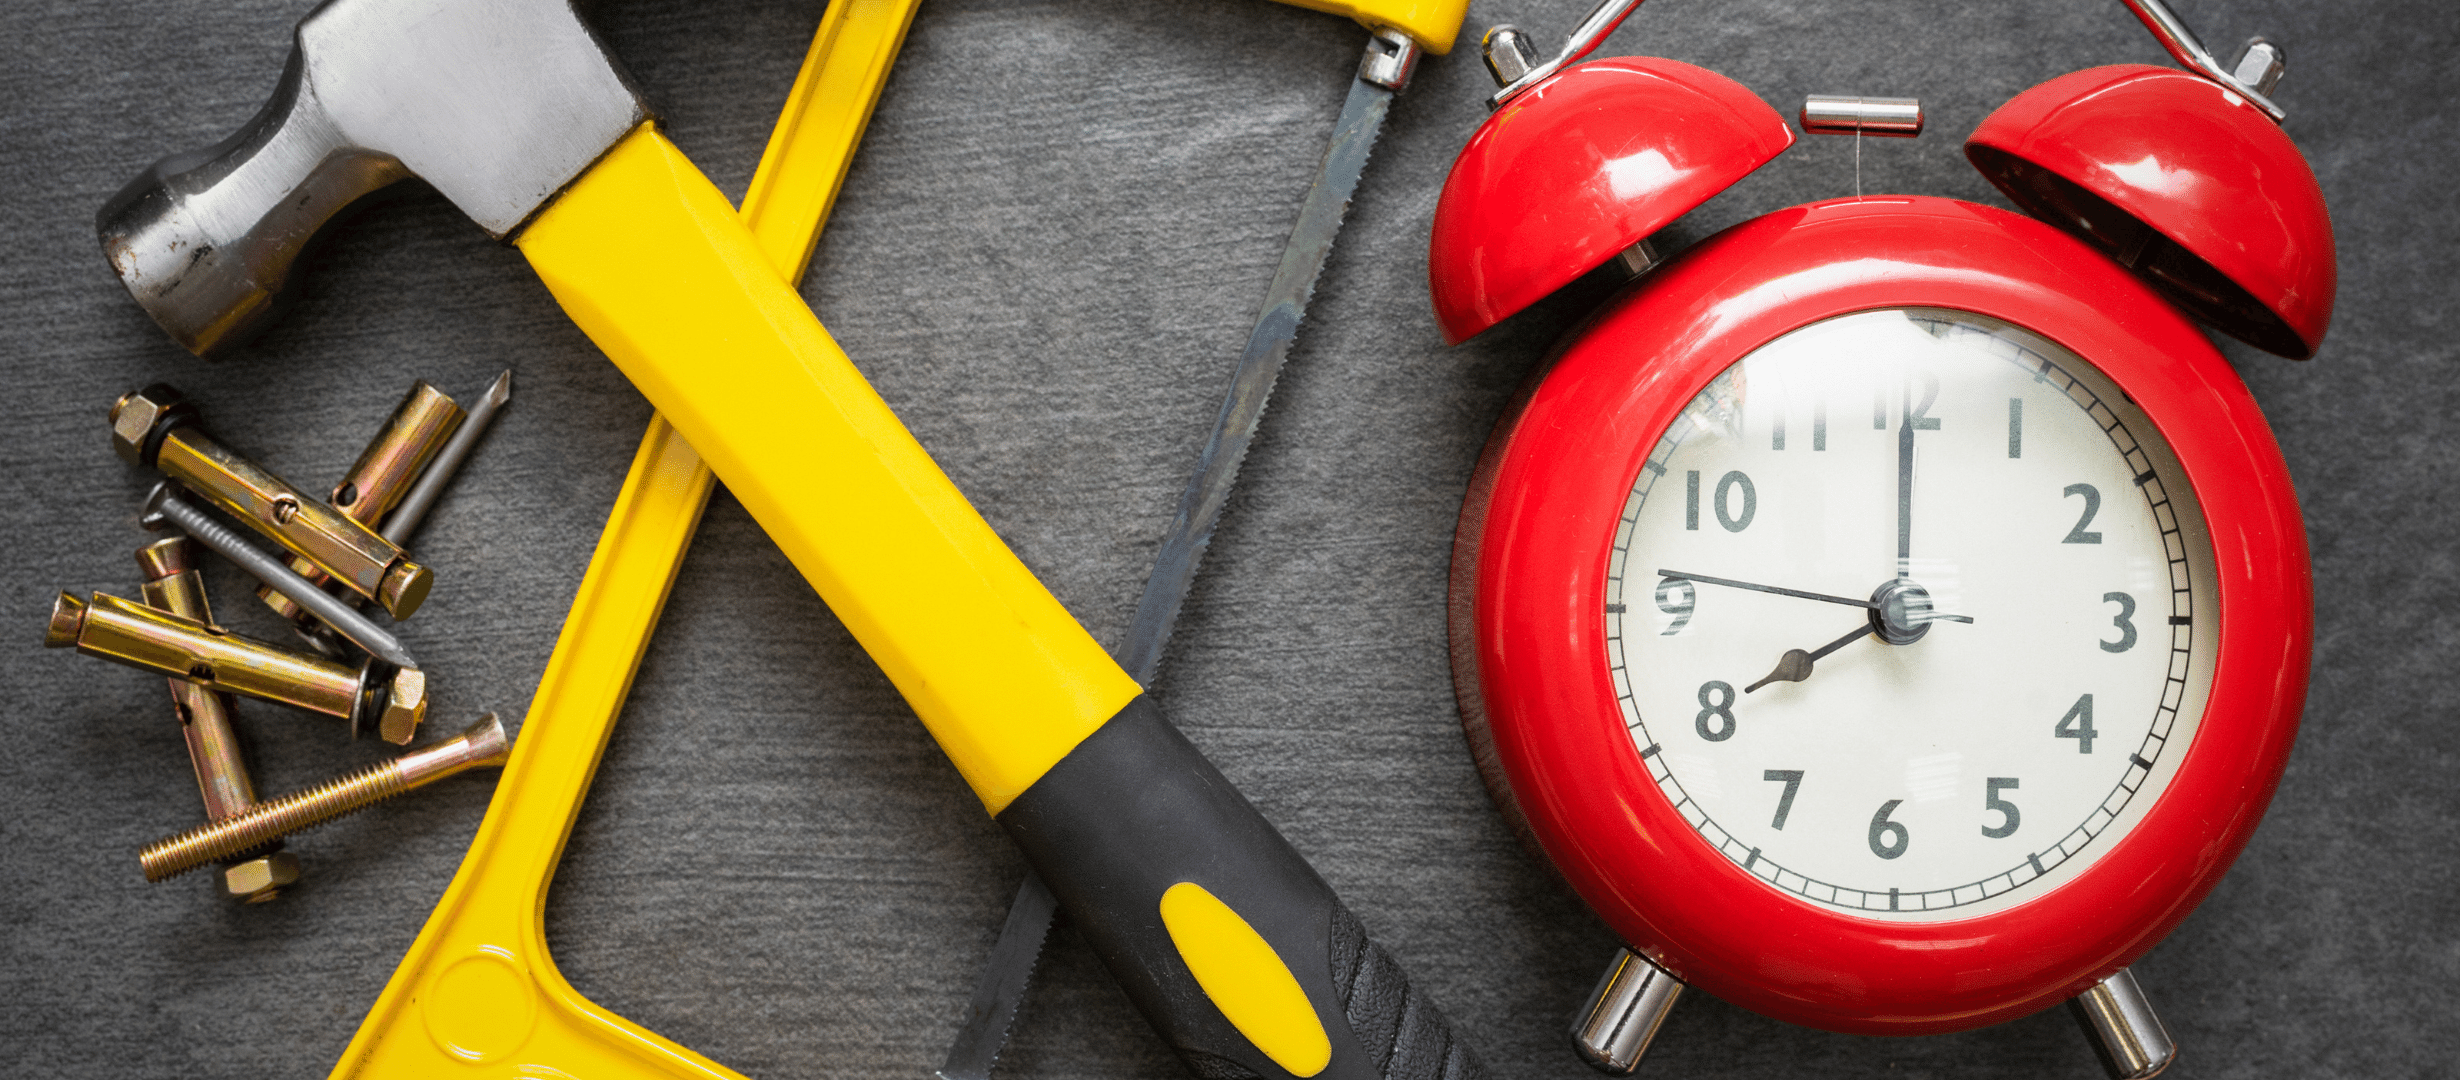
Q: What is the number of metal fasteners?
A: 7